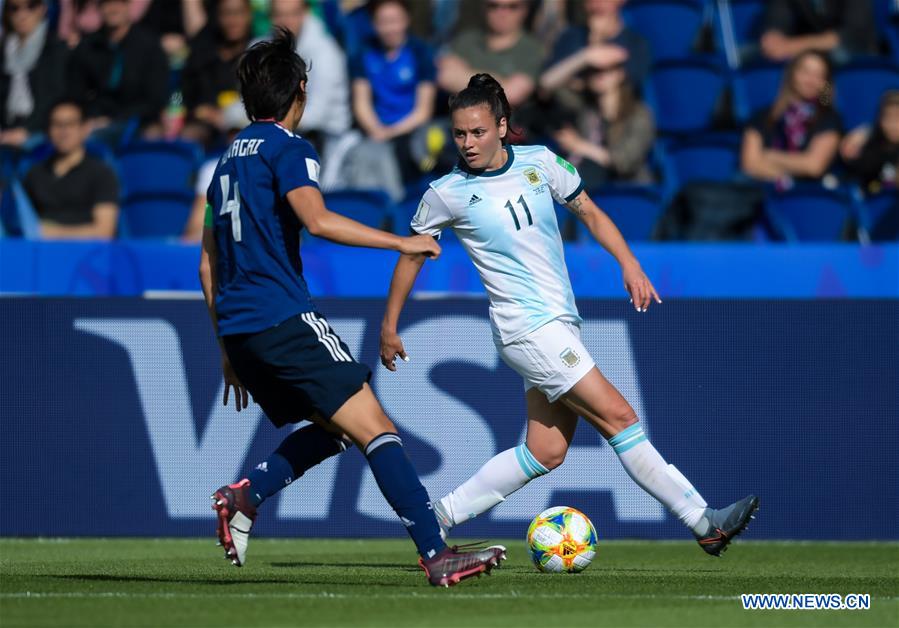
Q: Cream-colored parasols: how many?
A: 0